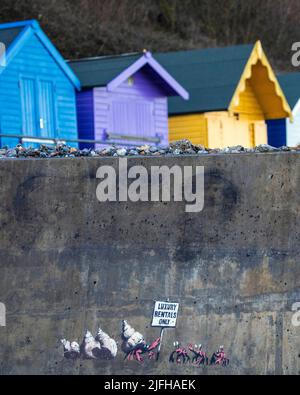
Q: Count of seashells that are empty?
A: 3